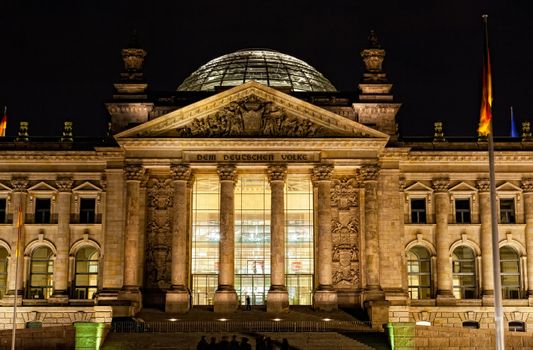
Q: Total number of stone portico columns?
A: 6